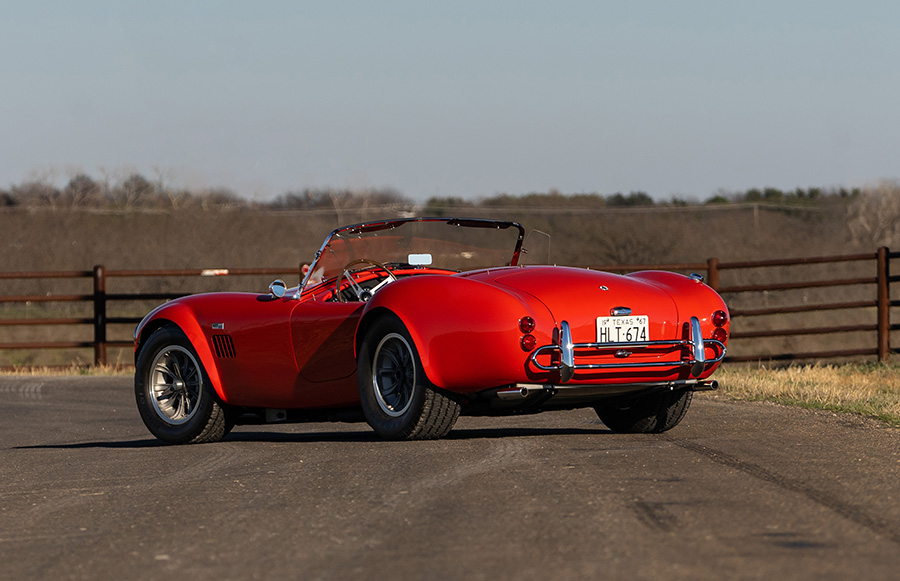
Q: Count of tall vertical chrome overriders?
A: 2